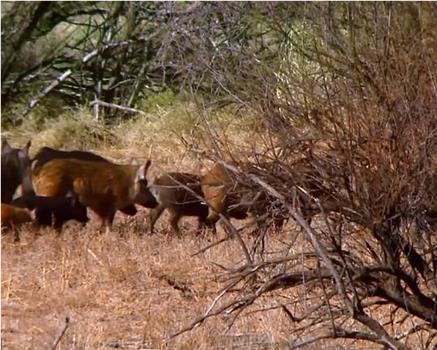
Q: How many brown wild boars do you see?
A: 3